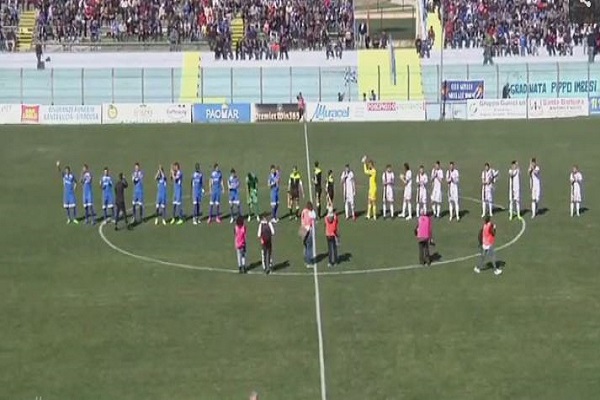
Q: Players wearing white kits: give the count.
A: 10